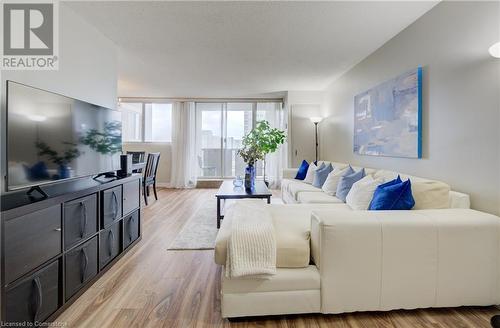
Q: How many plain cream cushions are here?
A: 3